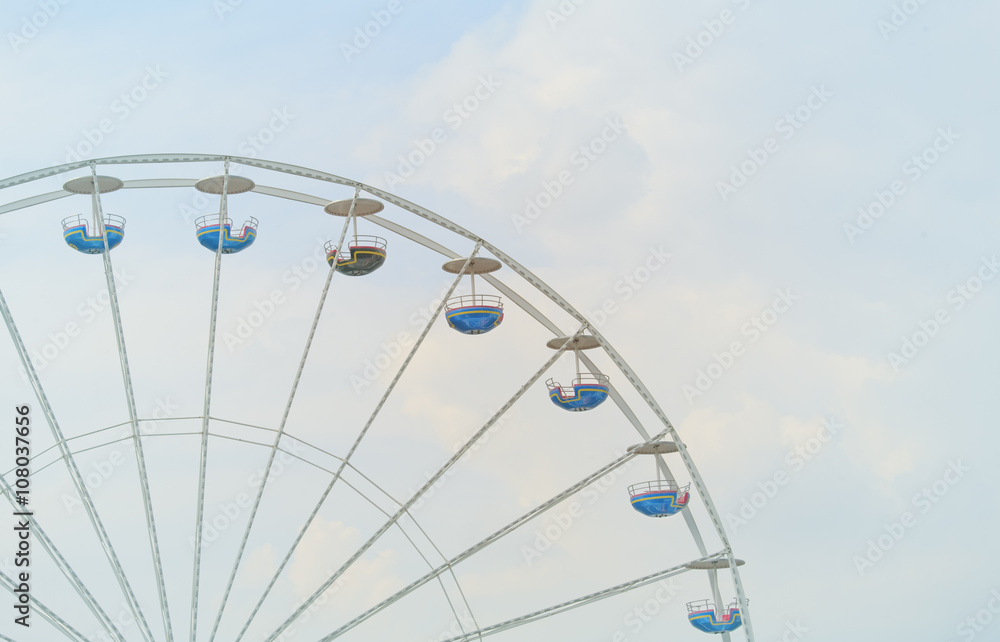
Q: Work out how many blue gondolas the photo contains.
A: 6